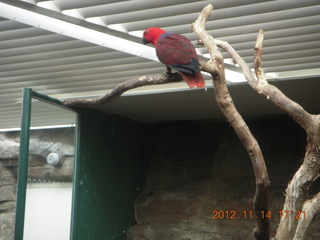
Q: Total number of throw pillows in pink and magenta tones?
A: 0